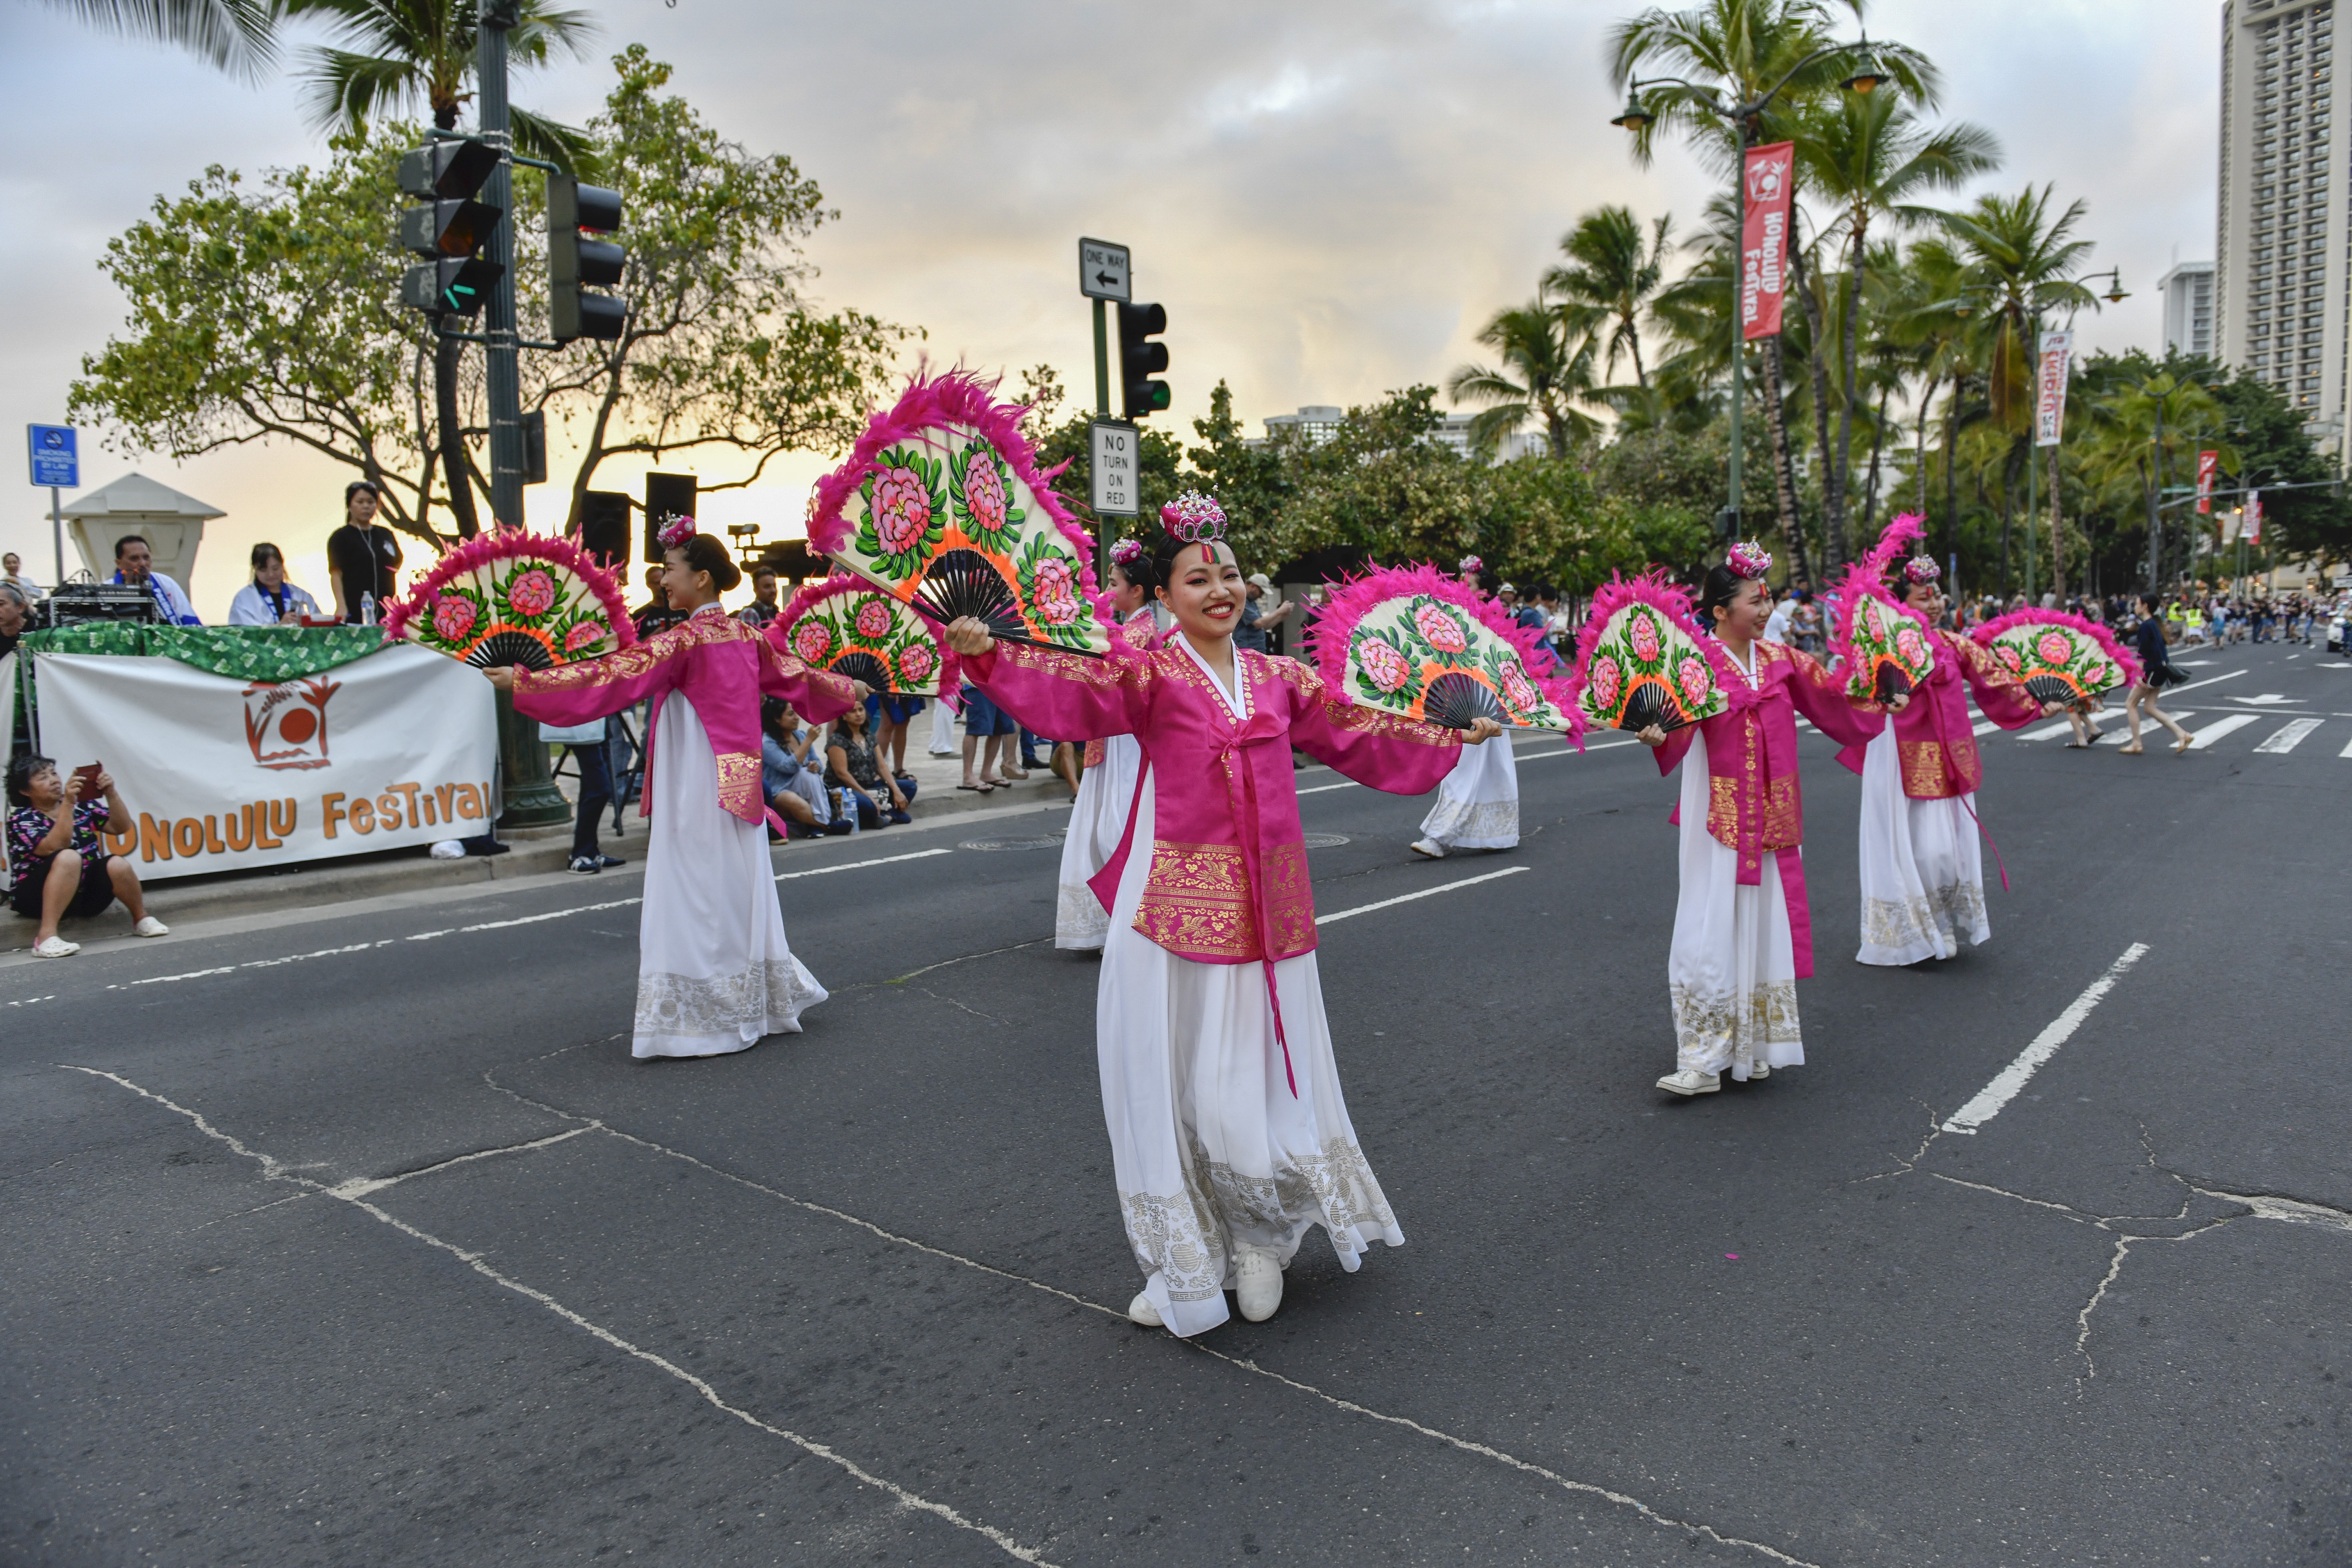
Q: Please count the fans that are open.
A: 7